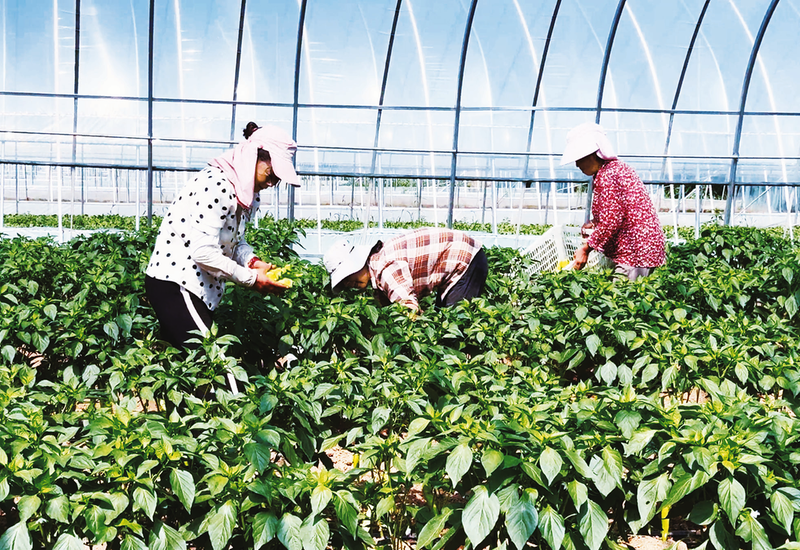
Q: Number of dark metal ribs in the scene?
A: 10